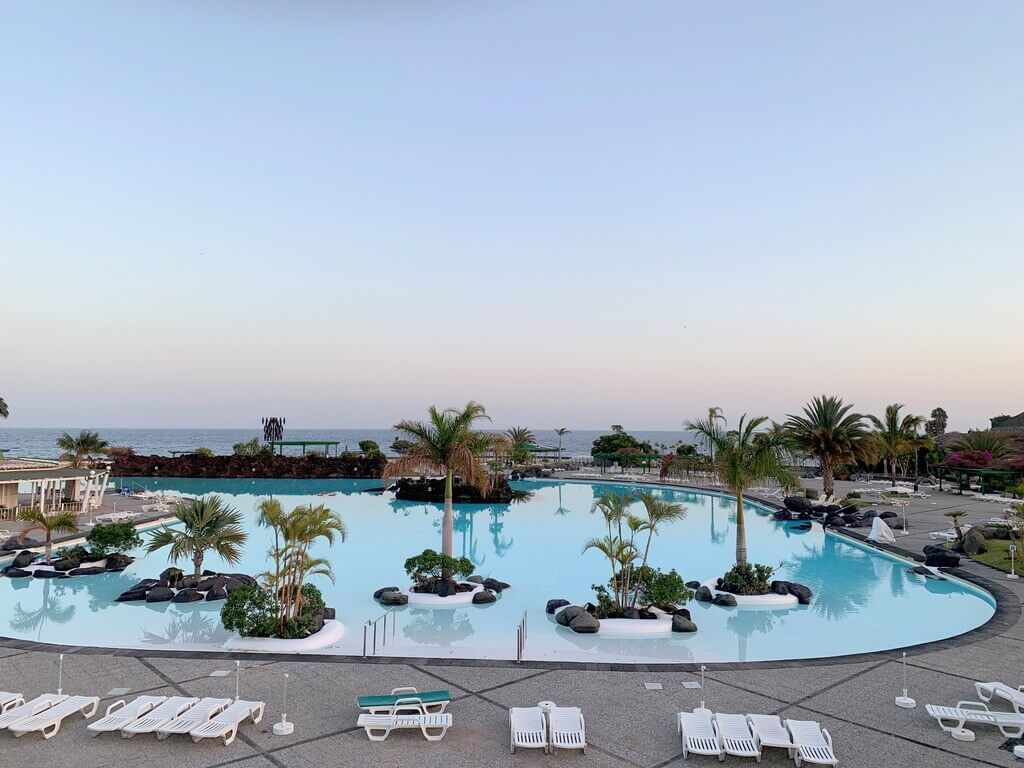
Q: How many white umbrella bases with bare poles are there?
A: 5